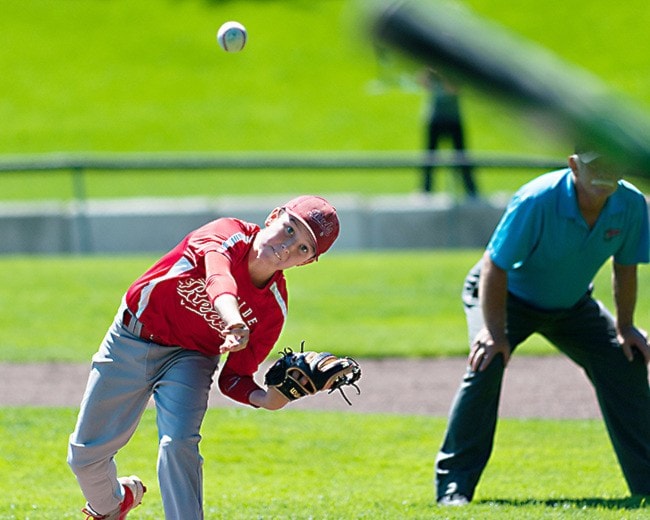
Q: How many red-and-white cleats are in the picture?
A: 1